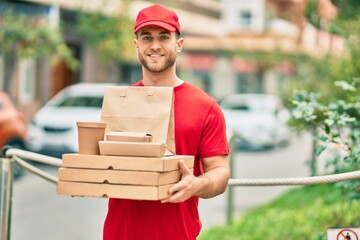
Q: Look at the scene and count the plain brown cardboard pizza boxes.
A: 3